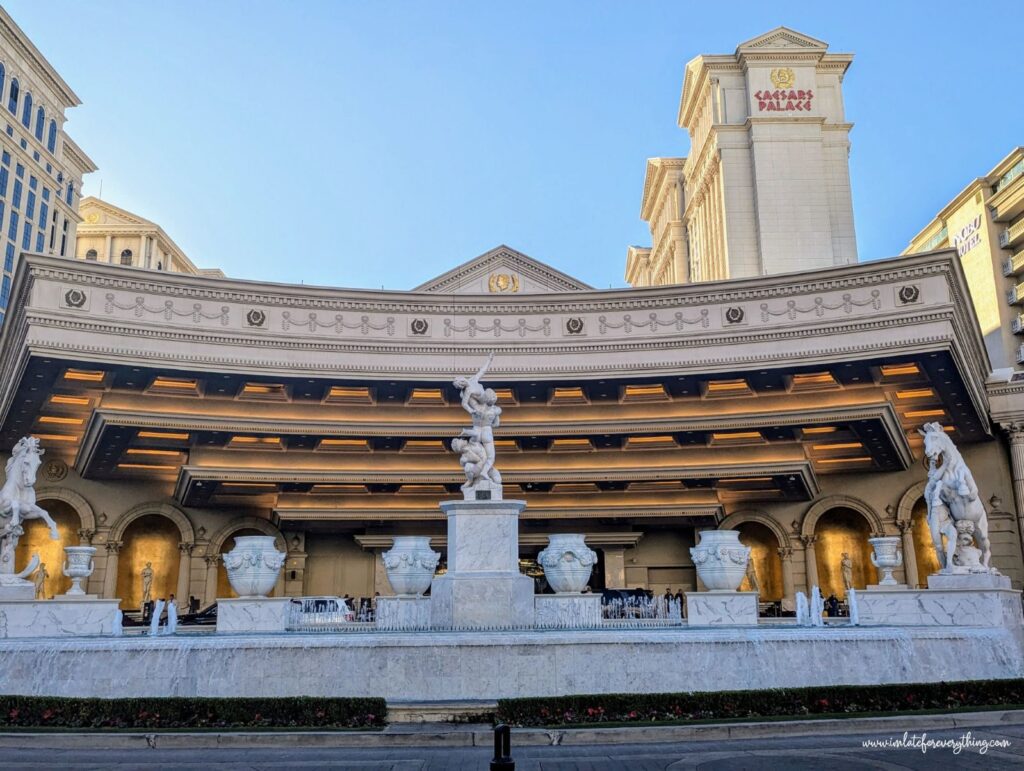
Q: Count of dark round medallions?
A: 6